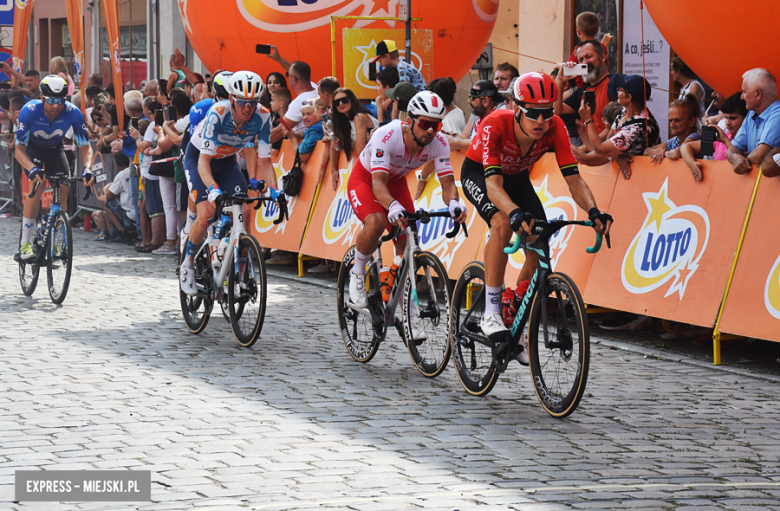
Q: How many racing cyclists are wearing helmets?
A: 5